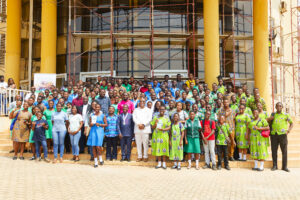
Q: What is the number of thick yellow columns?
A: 4